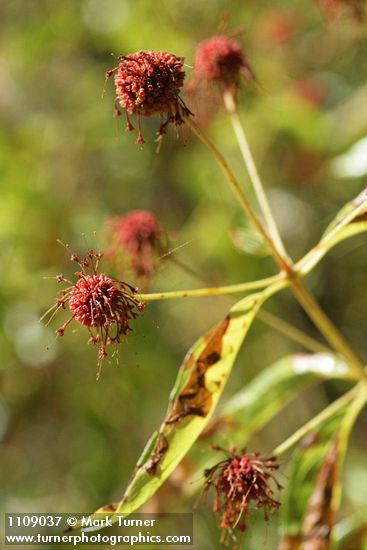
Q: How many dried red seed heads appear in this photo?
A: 5